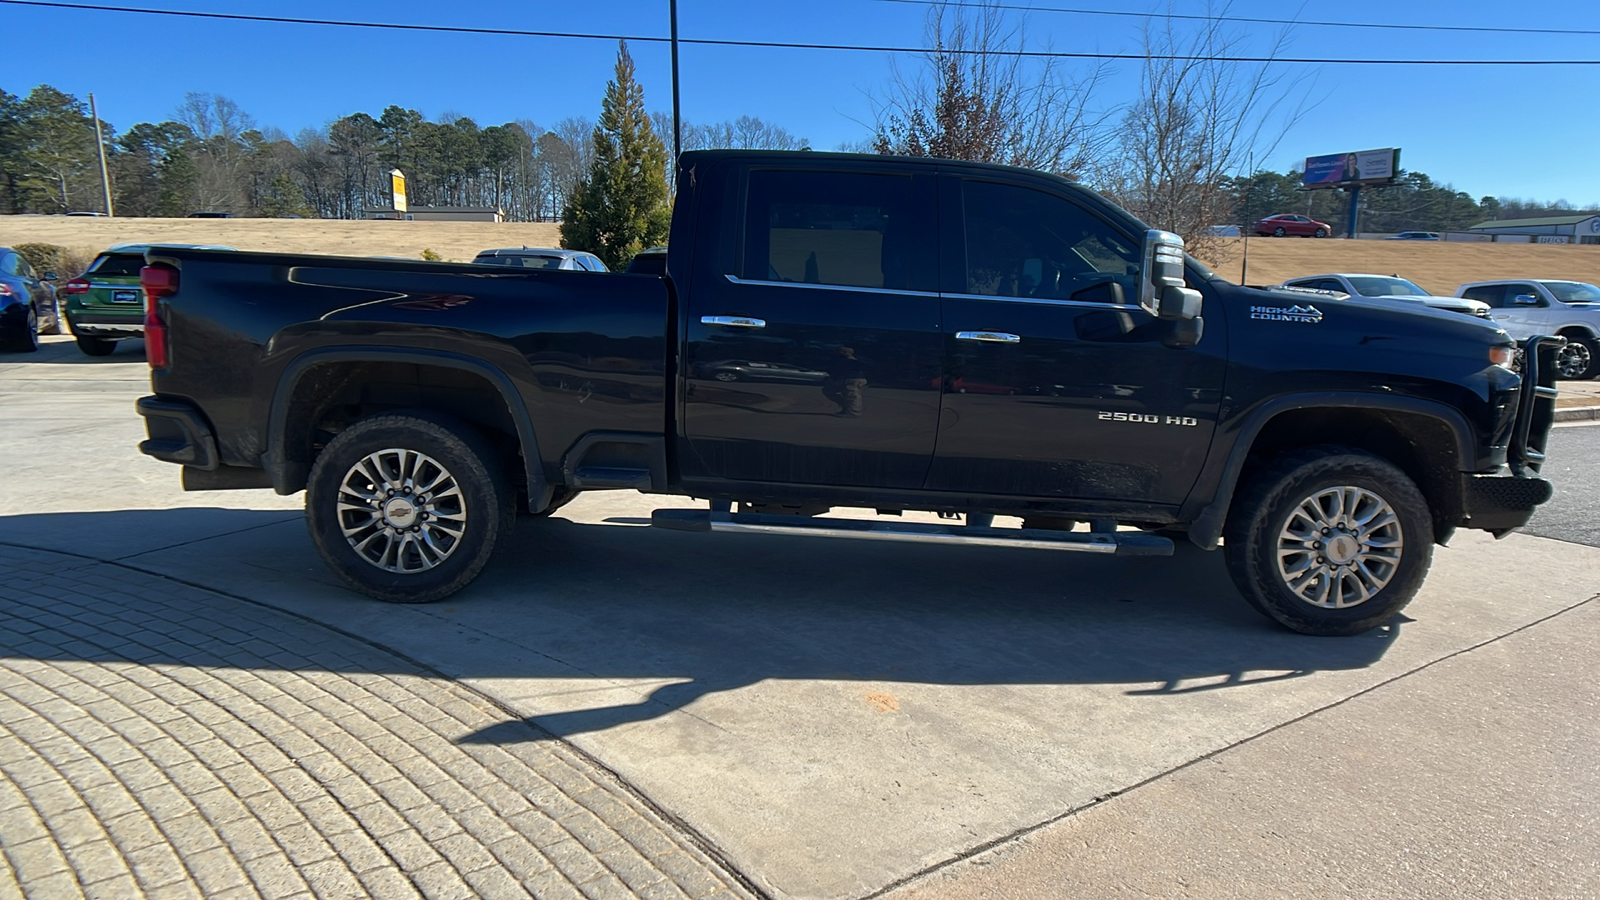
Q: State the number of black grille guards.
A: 1